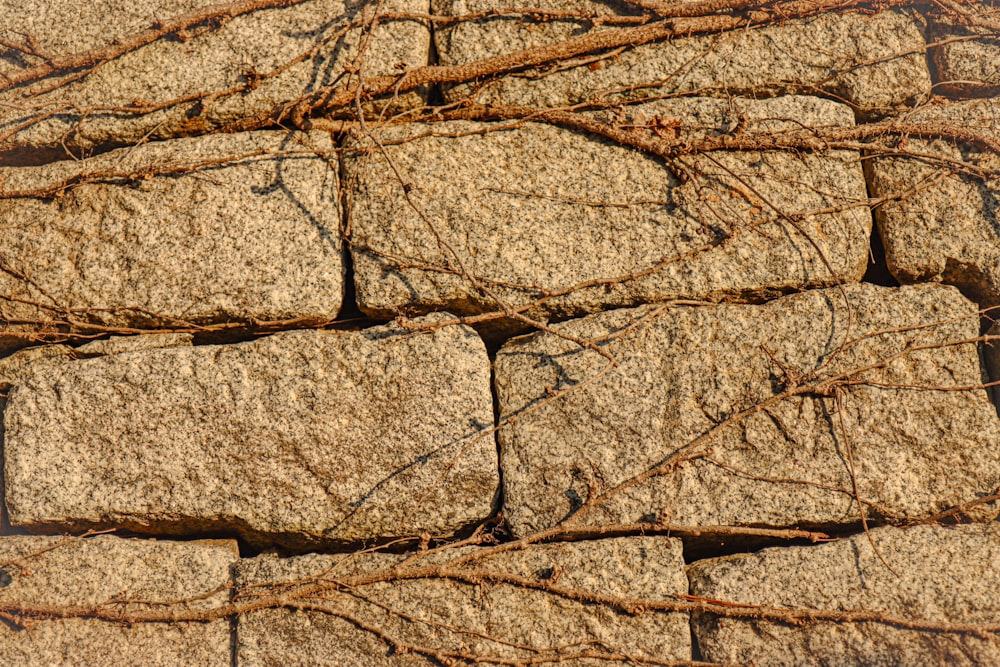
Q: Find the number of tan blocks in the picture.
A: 11